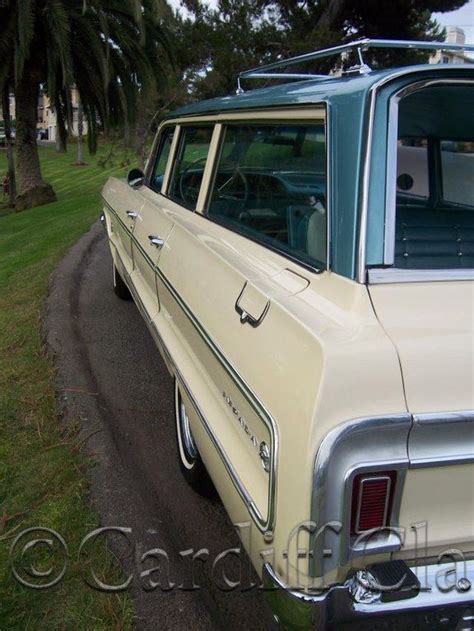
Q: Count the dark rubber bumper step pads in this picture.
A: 1